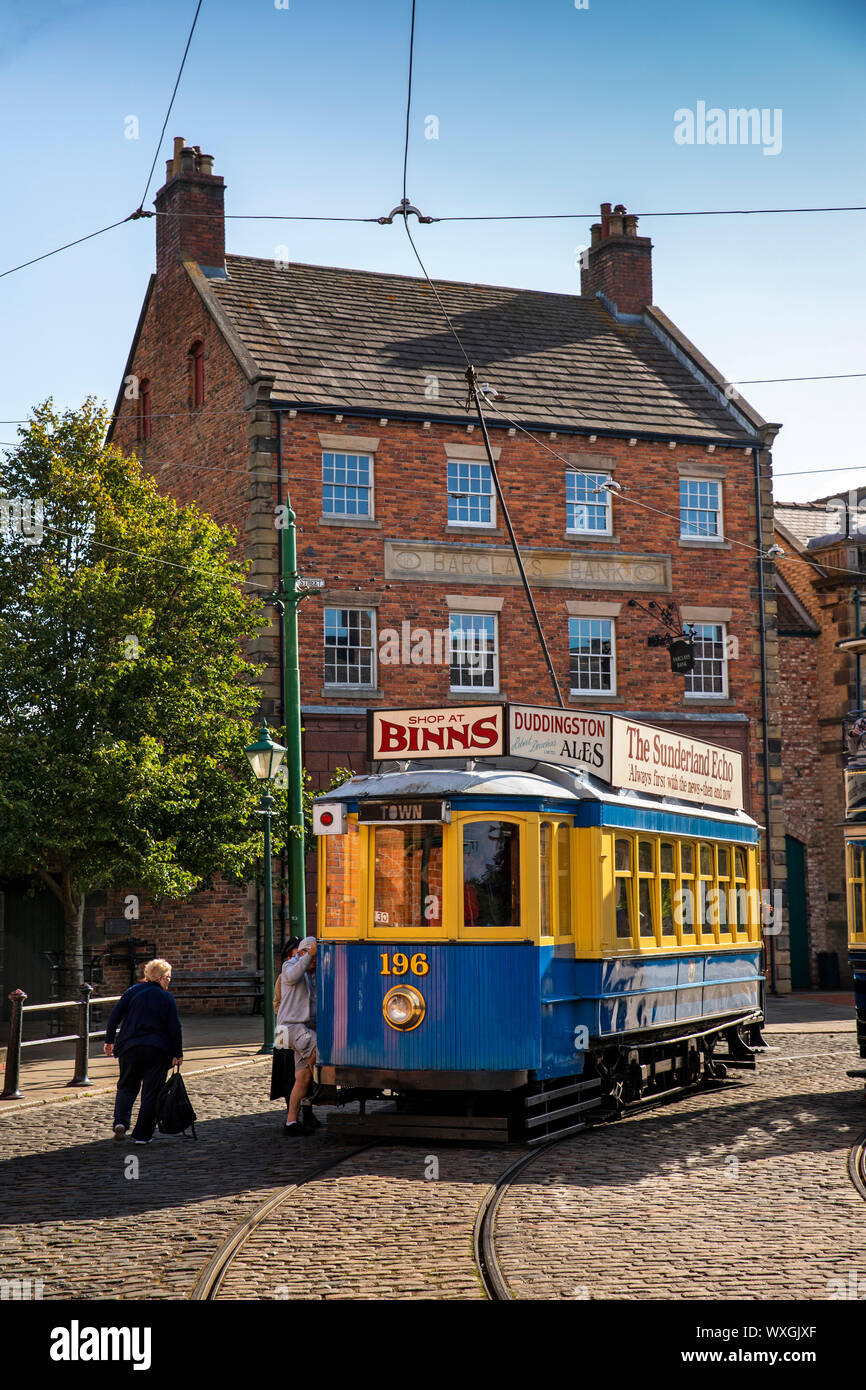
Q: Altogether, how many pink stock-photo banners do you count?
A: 0